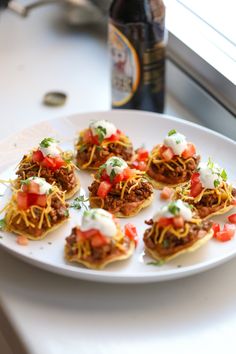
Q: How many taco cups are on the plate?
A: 8